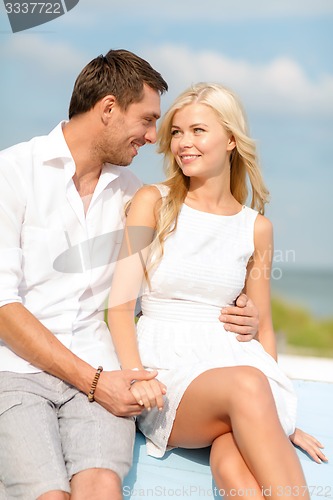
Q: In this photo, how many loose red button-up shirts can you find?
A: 0